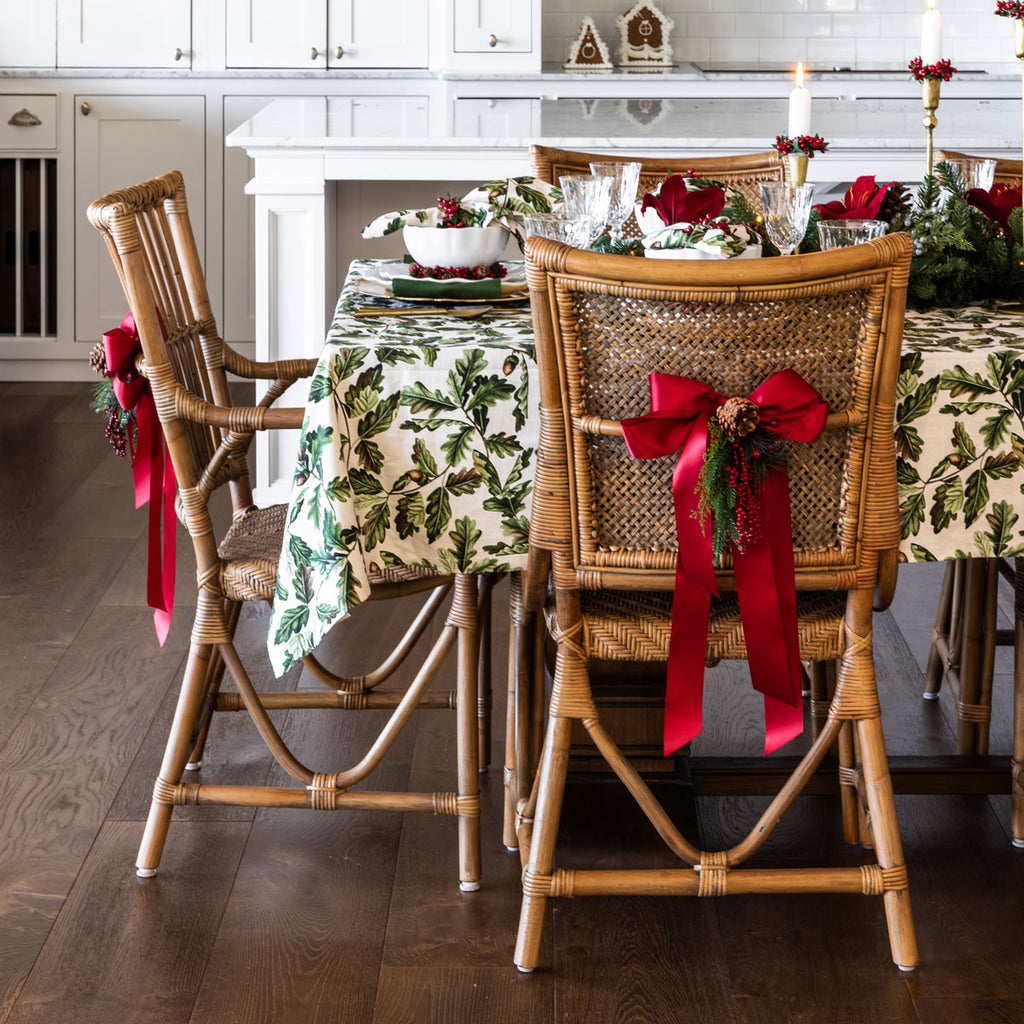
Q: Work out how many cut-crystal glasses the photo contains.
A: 6